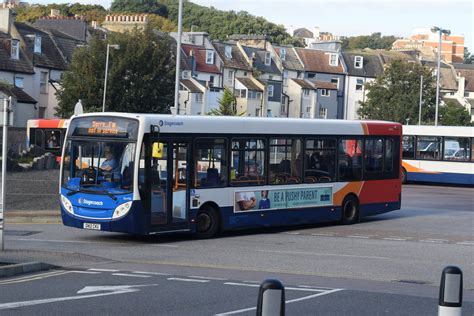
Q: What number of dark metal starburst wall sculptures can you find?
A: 0